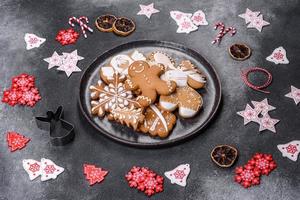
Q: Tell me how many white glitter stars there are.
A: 10